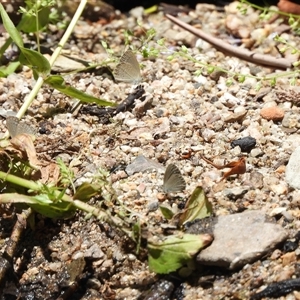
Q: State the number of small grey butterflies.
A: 3